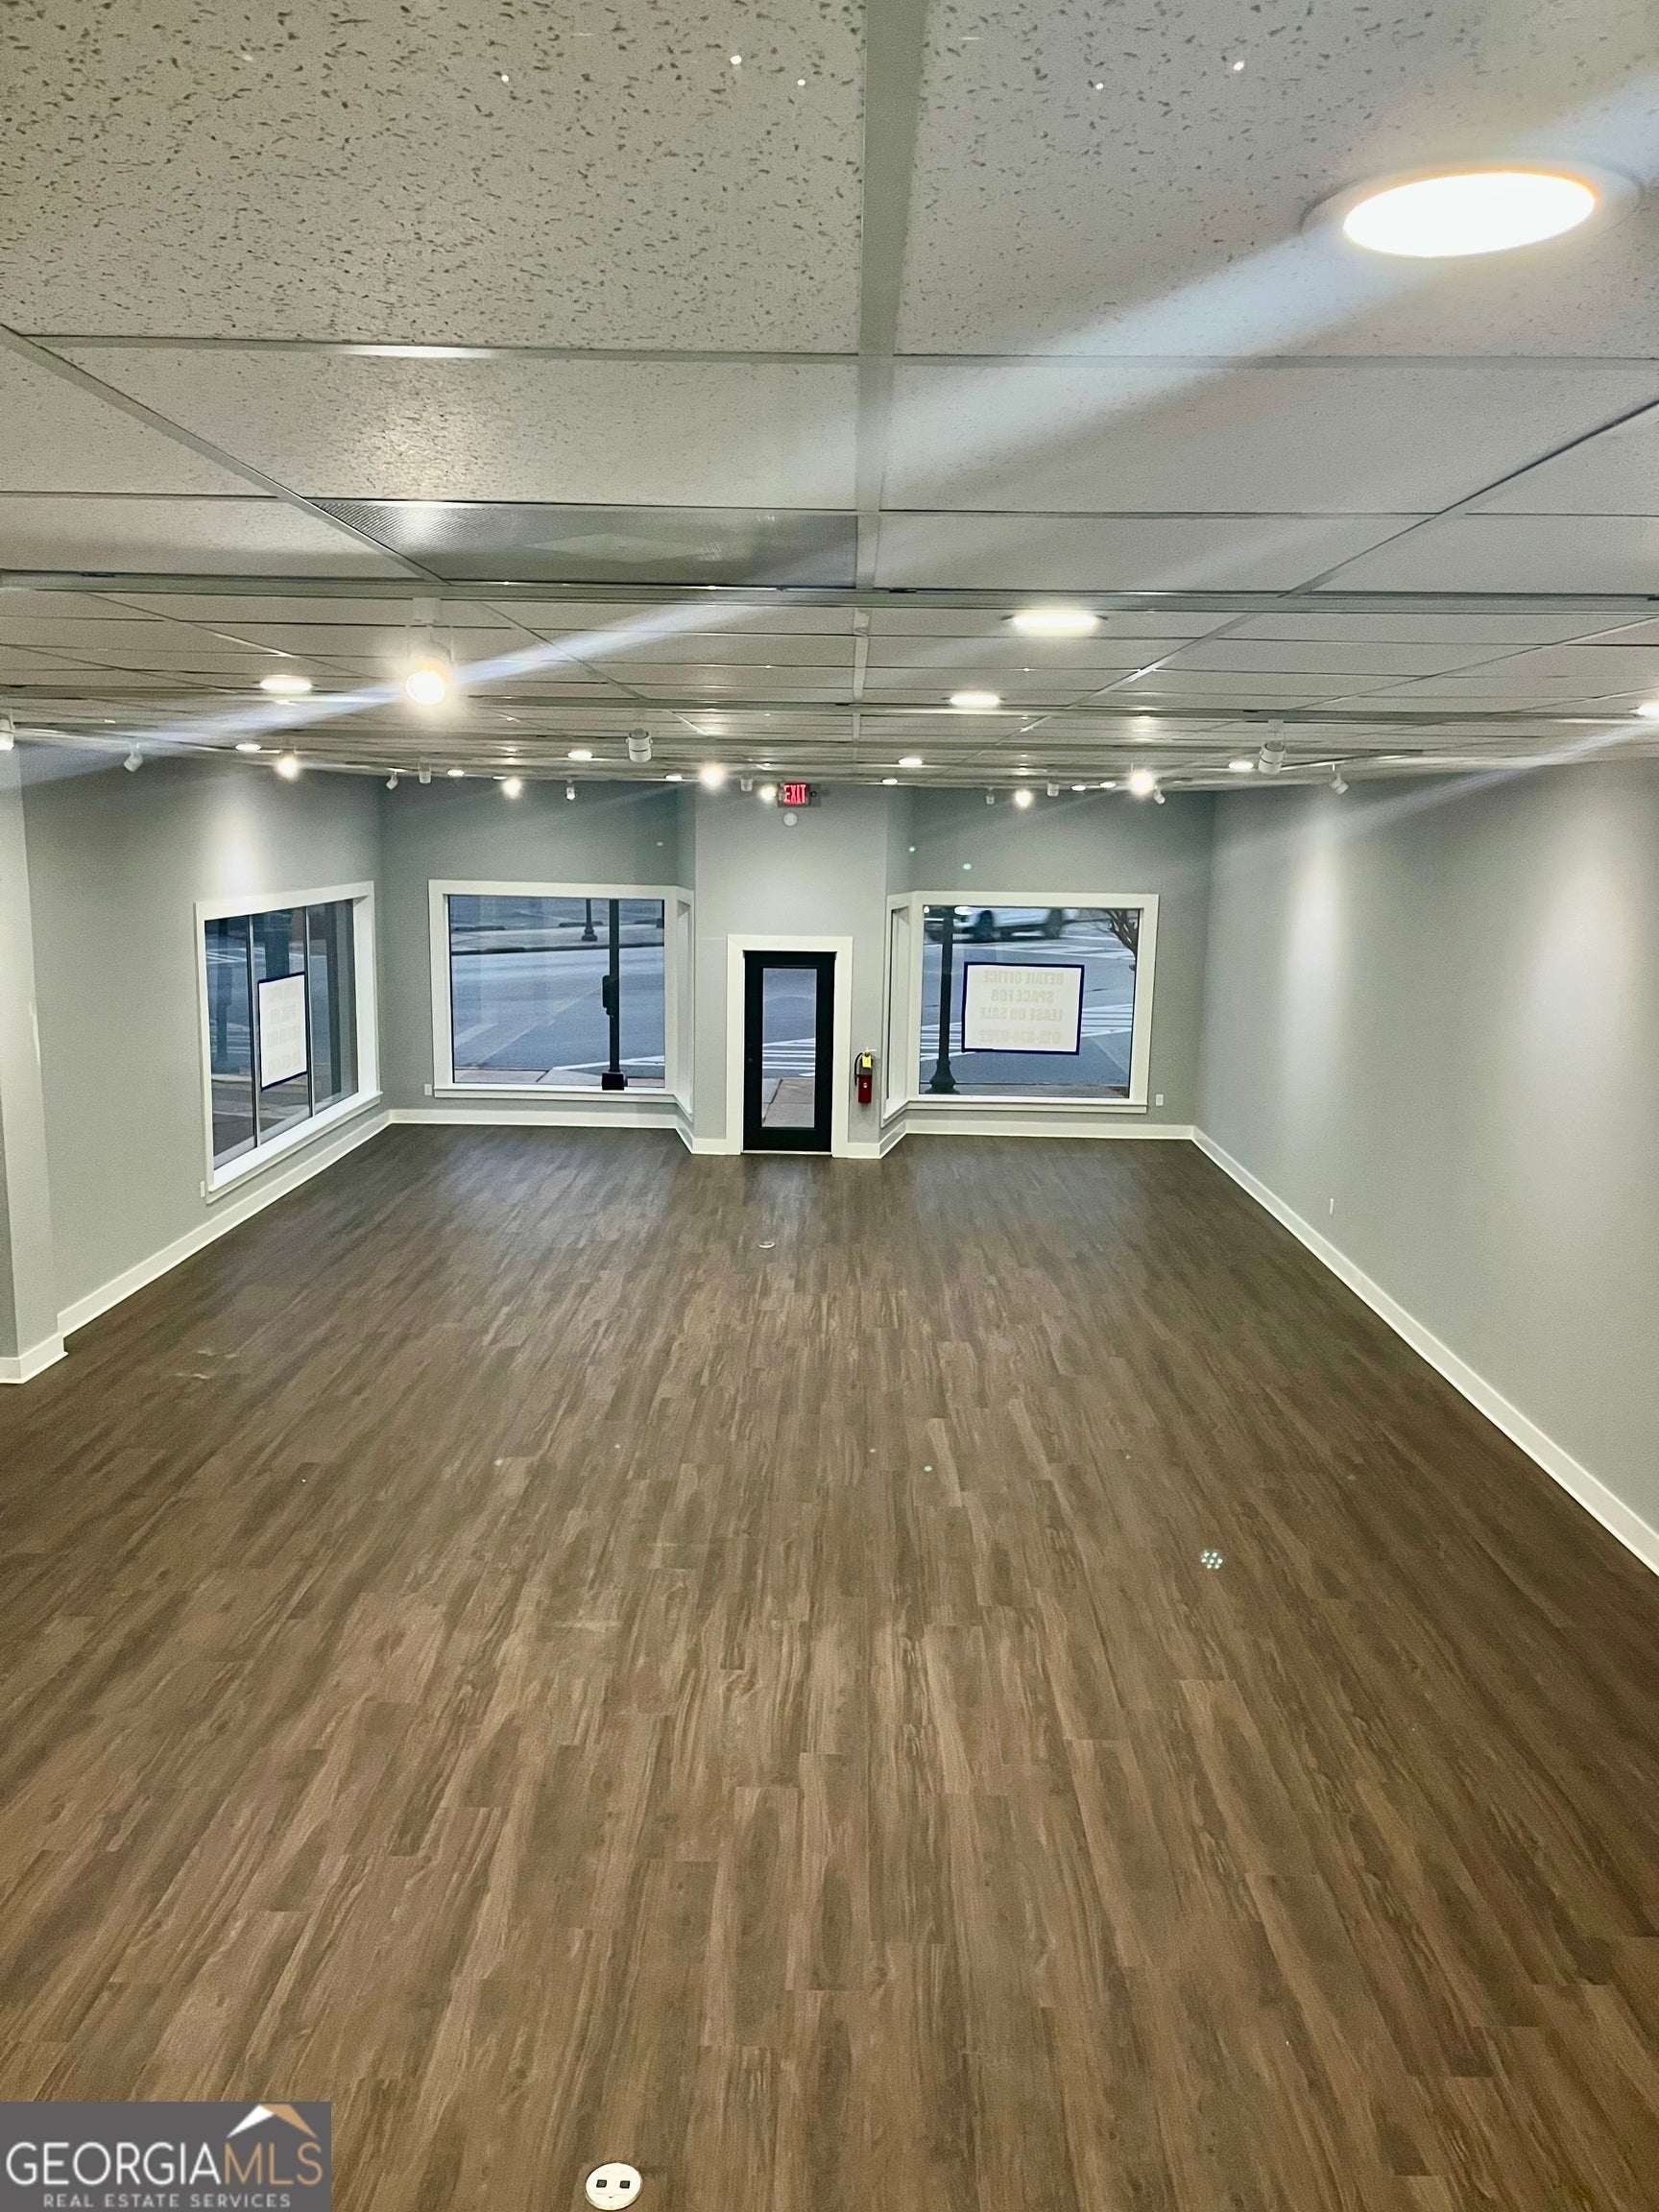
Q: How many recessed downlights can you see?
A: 15